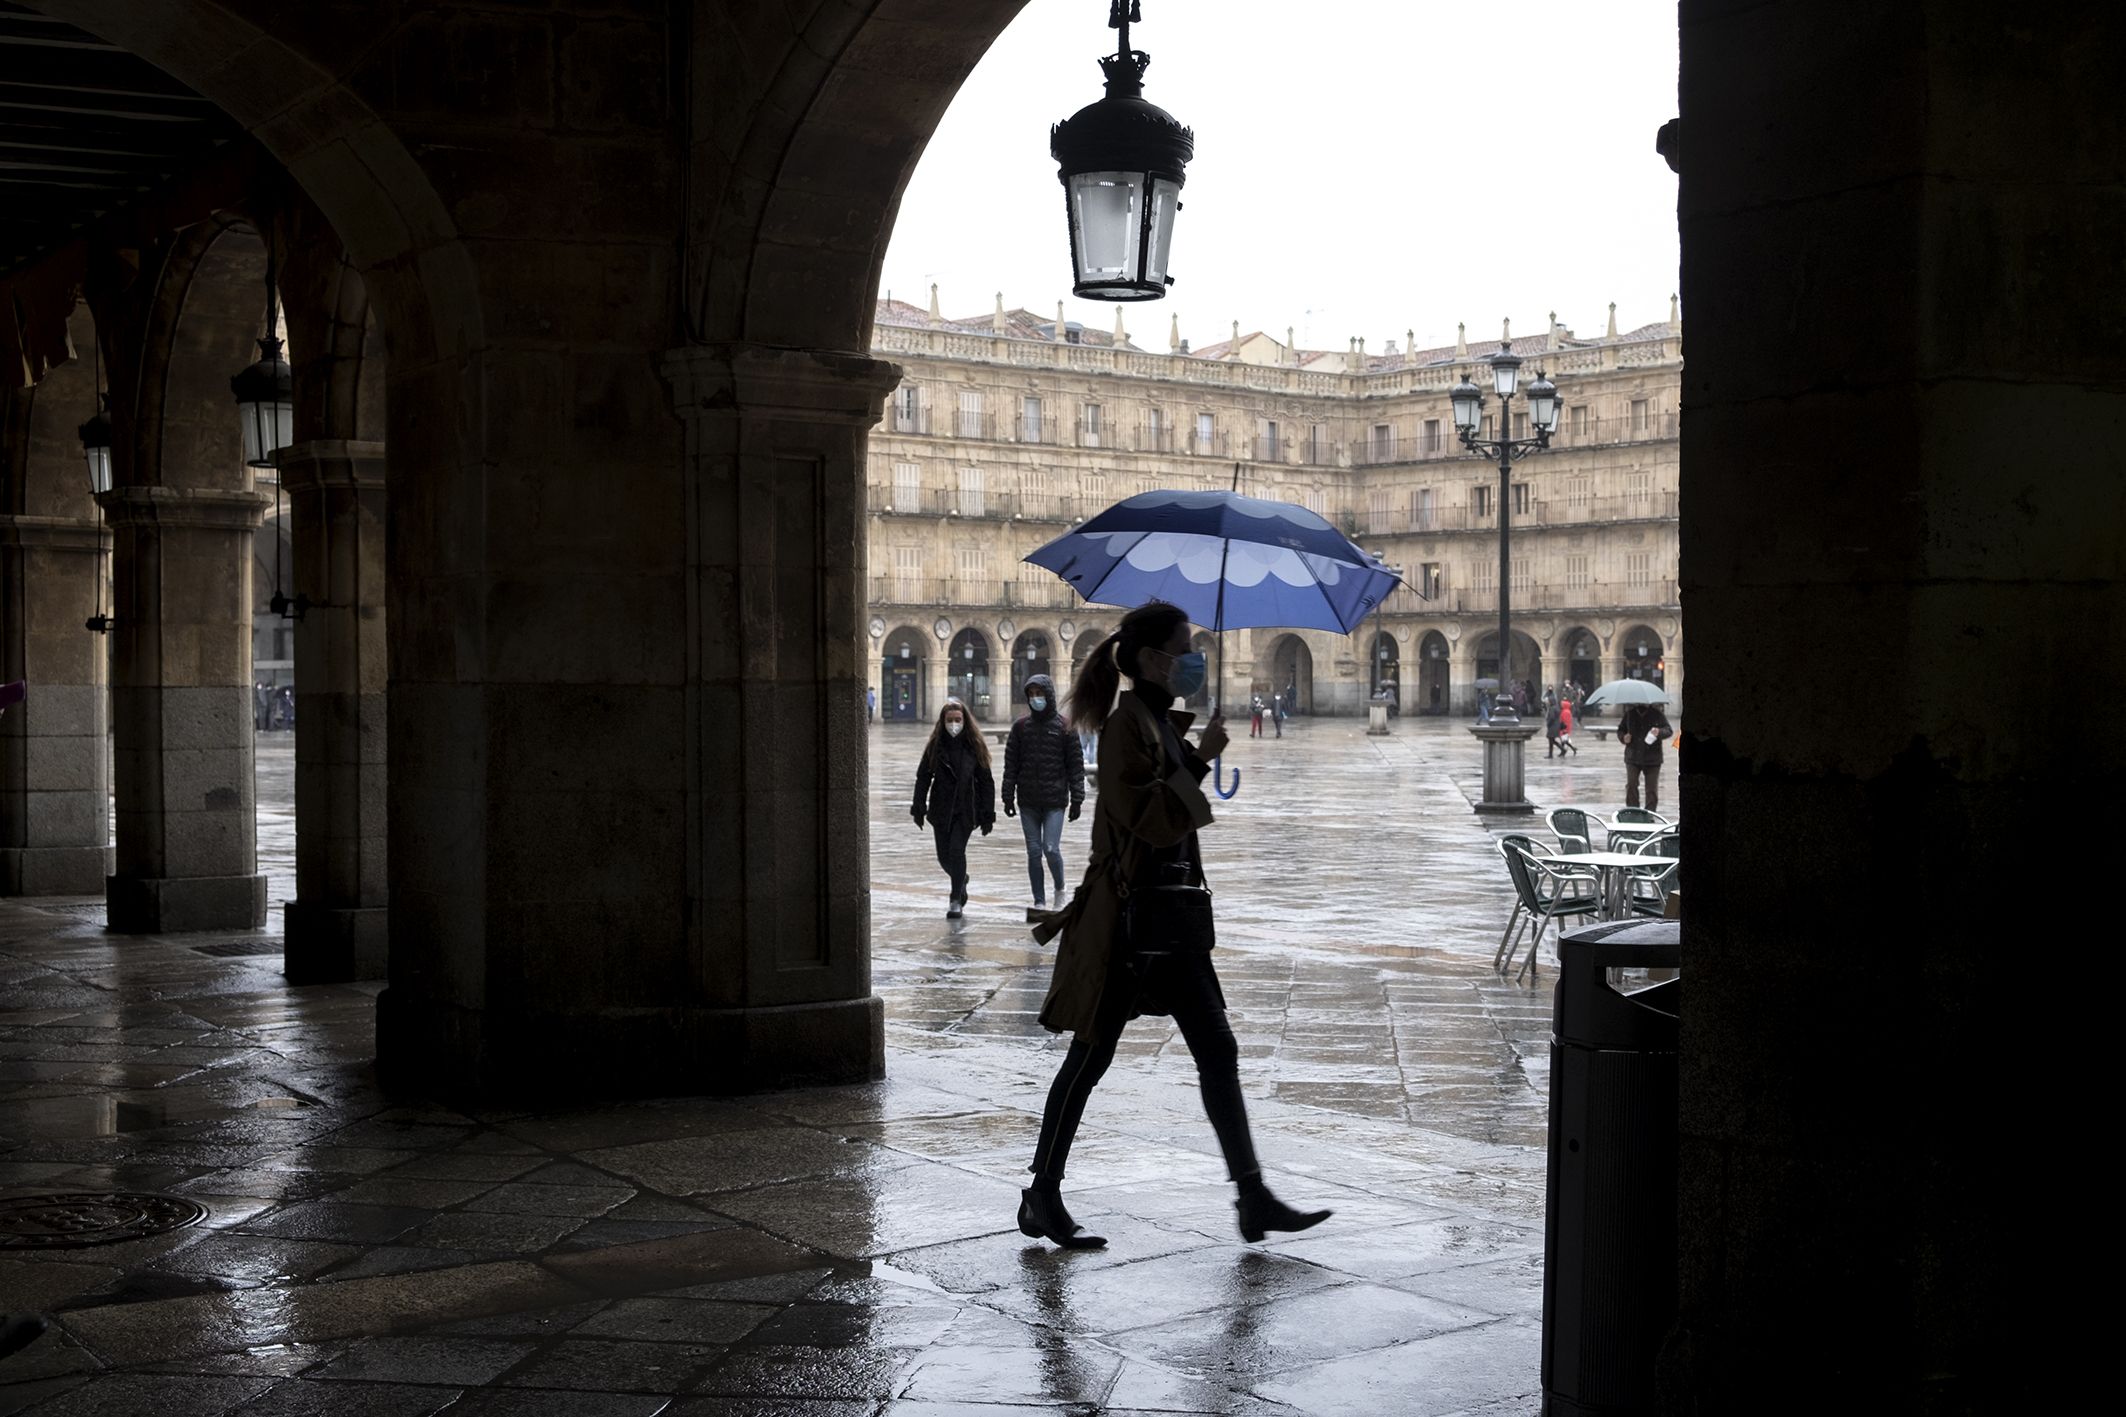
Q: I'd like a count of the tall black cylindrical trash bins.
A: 1